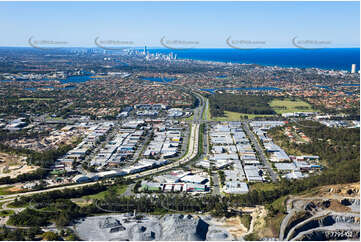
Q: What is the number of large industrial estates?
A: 2